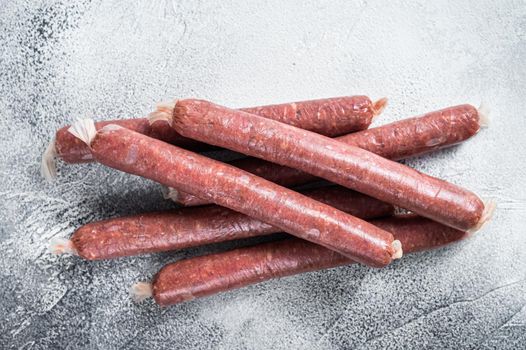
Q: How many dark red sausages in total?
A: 6